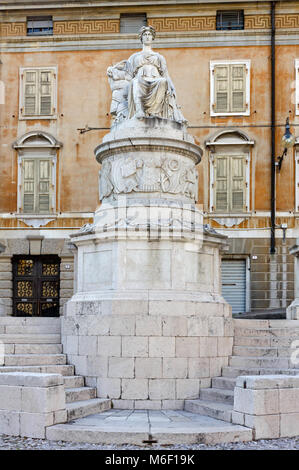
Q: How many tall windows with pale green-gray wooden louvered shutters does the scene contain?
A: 4